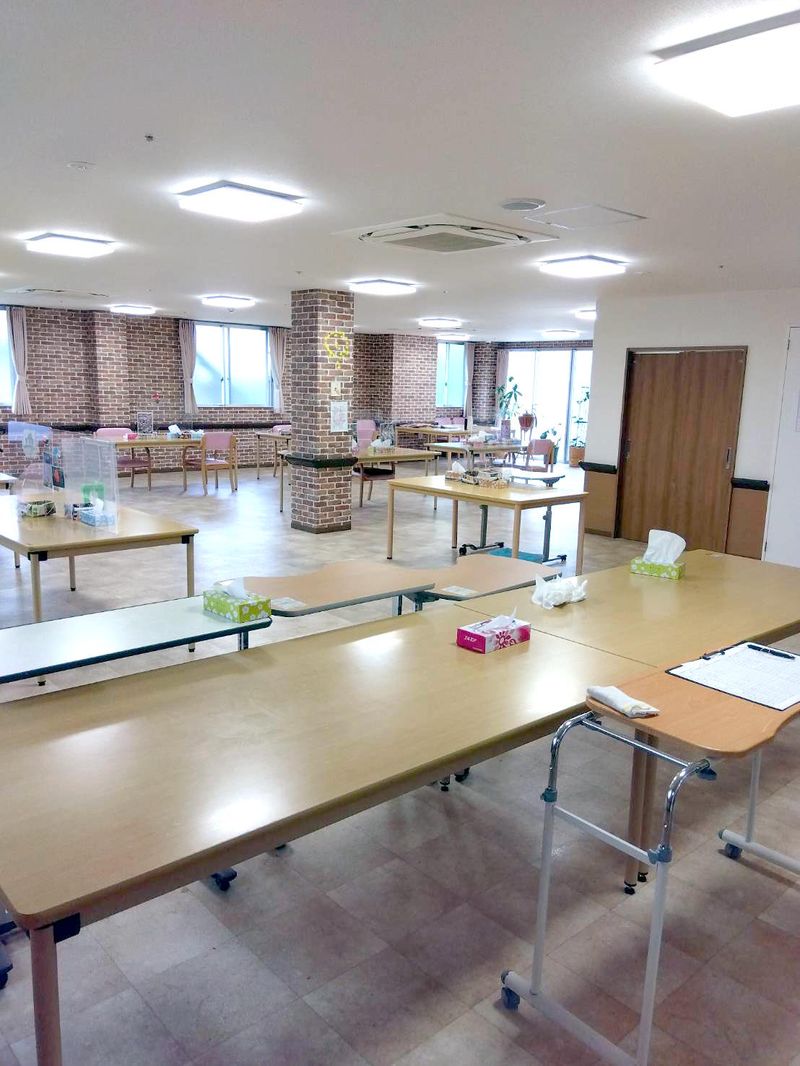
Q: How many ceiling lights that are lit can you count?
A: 11